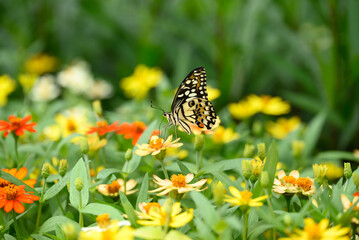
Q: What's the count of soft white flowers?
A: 3